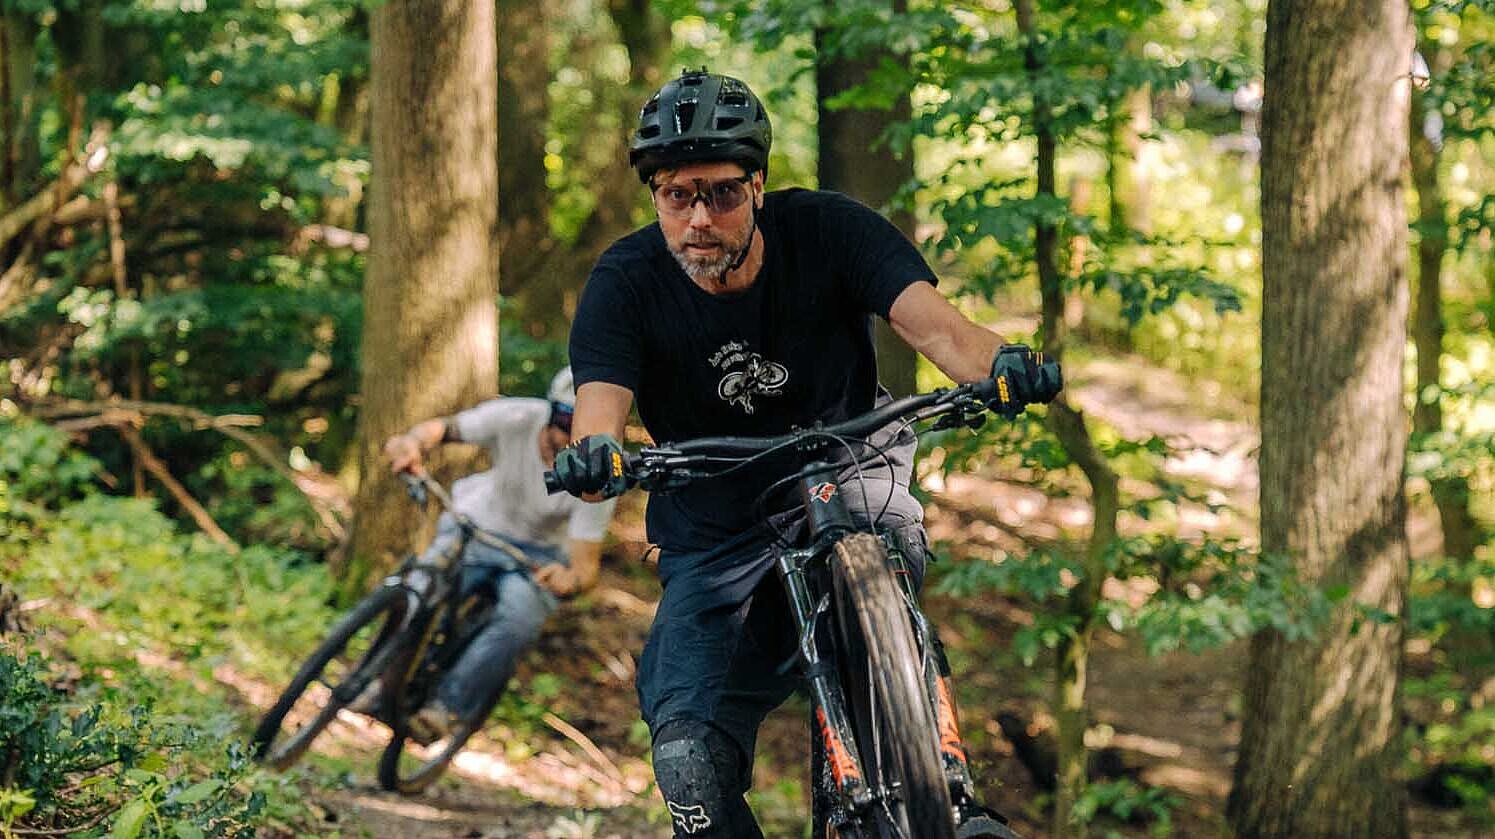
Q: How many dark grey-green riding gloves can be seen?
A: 2